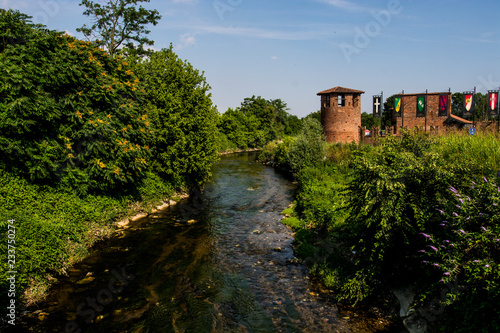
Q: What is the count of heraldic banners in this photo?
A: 6